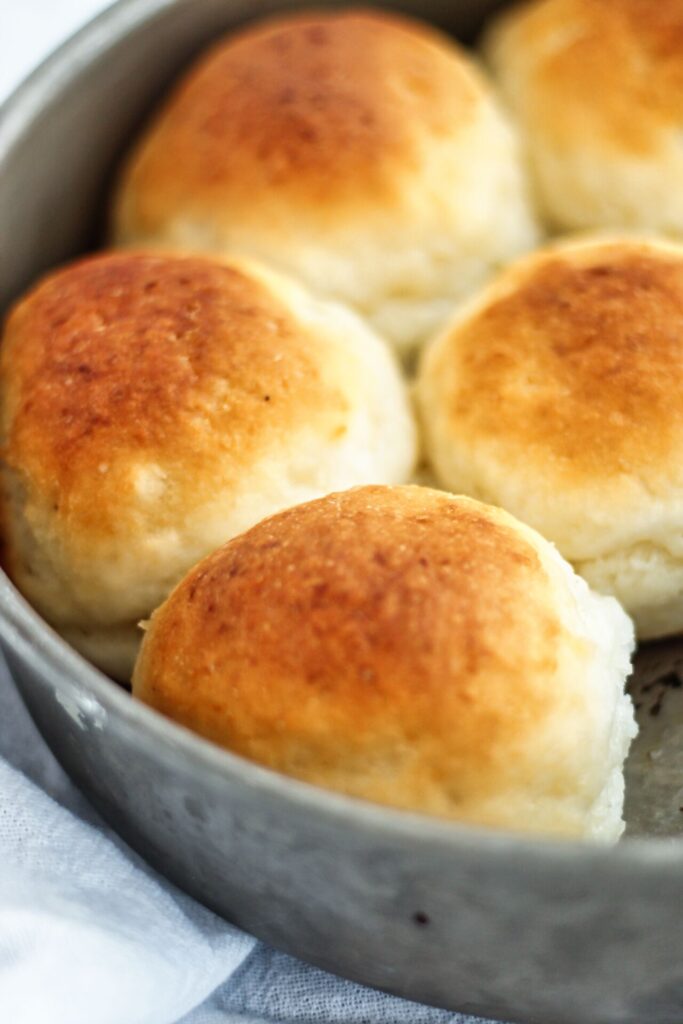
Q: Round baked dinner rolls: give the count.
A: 5